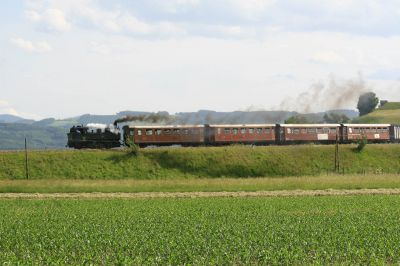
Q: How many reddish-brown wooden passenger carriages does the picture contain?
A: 4